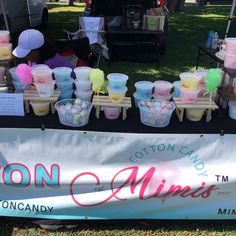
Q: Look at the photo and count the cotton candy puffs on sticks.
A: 3